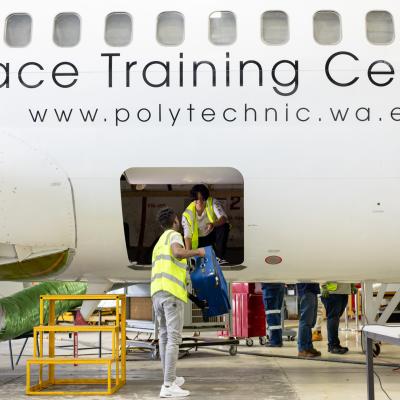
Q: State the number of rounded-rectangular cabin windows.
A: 8